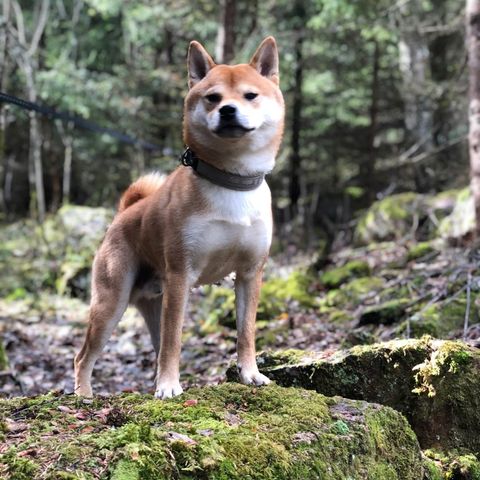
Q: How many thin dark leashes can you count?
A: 1